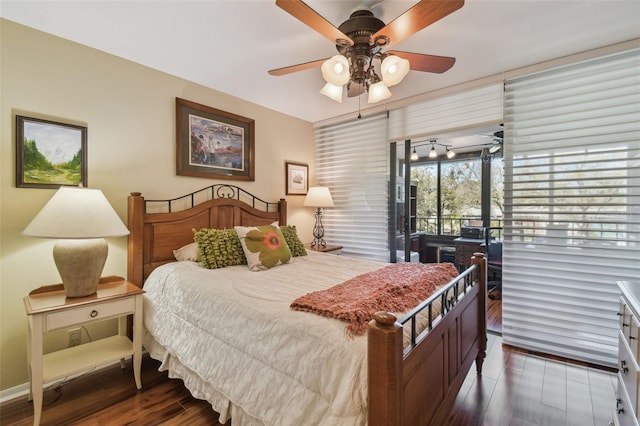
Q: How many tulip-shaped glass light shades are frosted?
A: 4